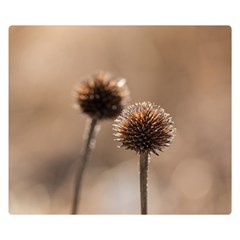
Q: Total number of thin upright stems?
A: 2